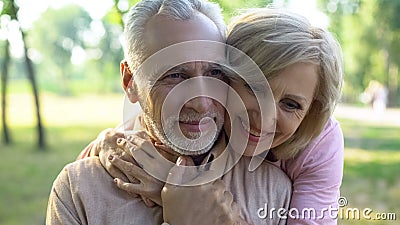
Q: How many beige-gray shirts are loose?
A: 1